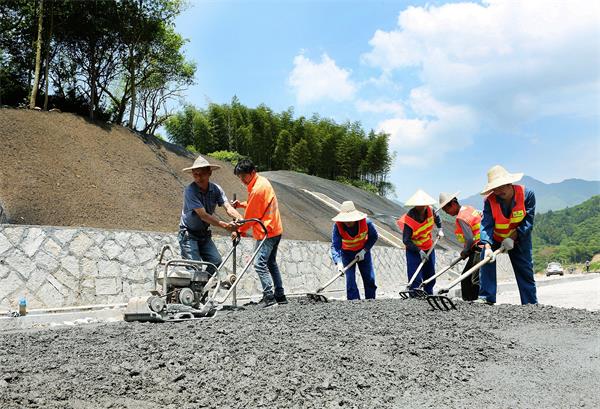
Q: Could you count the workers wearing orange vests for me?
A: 4